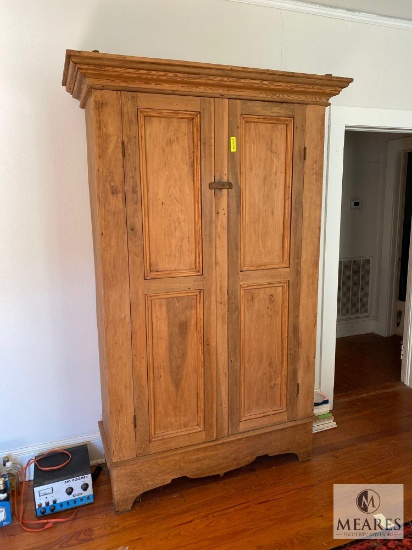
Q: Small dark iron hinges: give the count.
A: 4